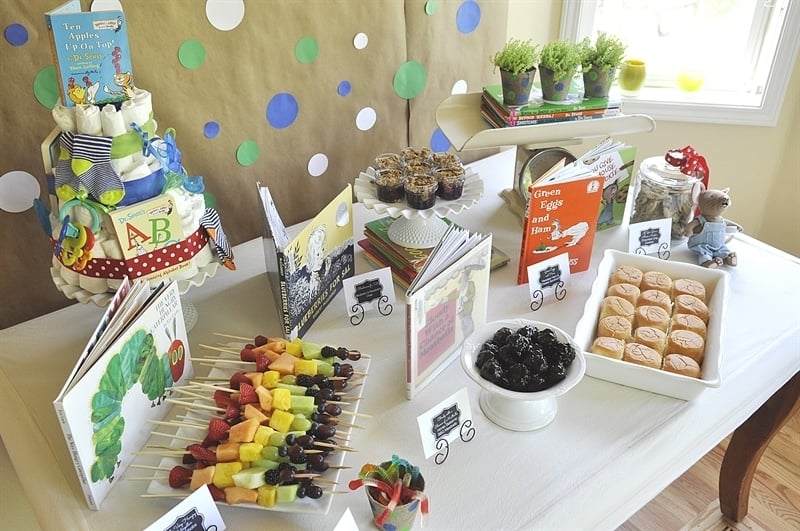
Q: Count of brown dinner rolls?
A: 15